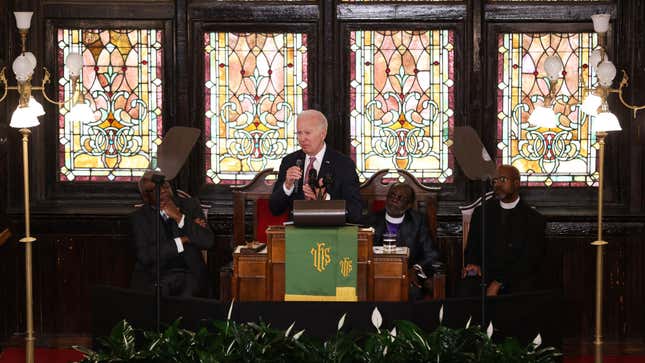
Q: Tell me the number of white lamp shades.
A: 14